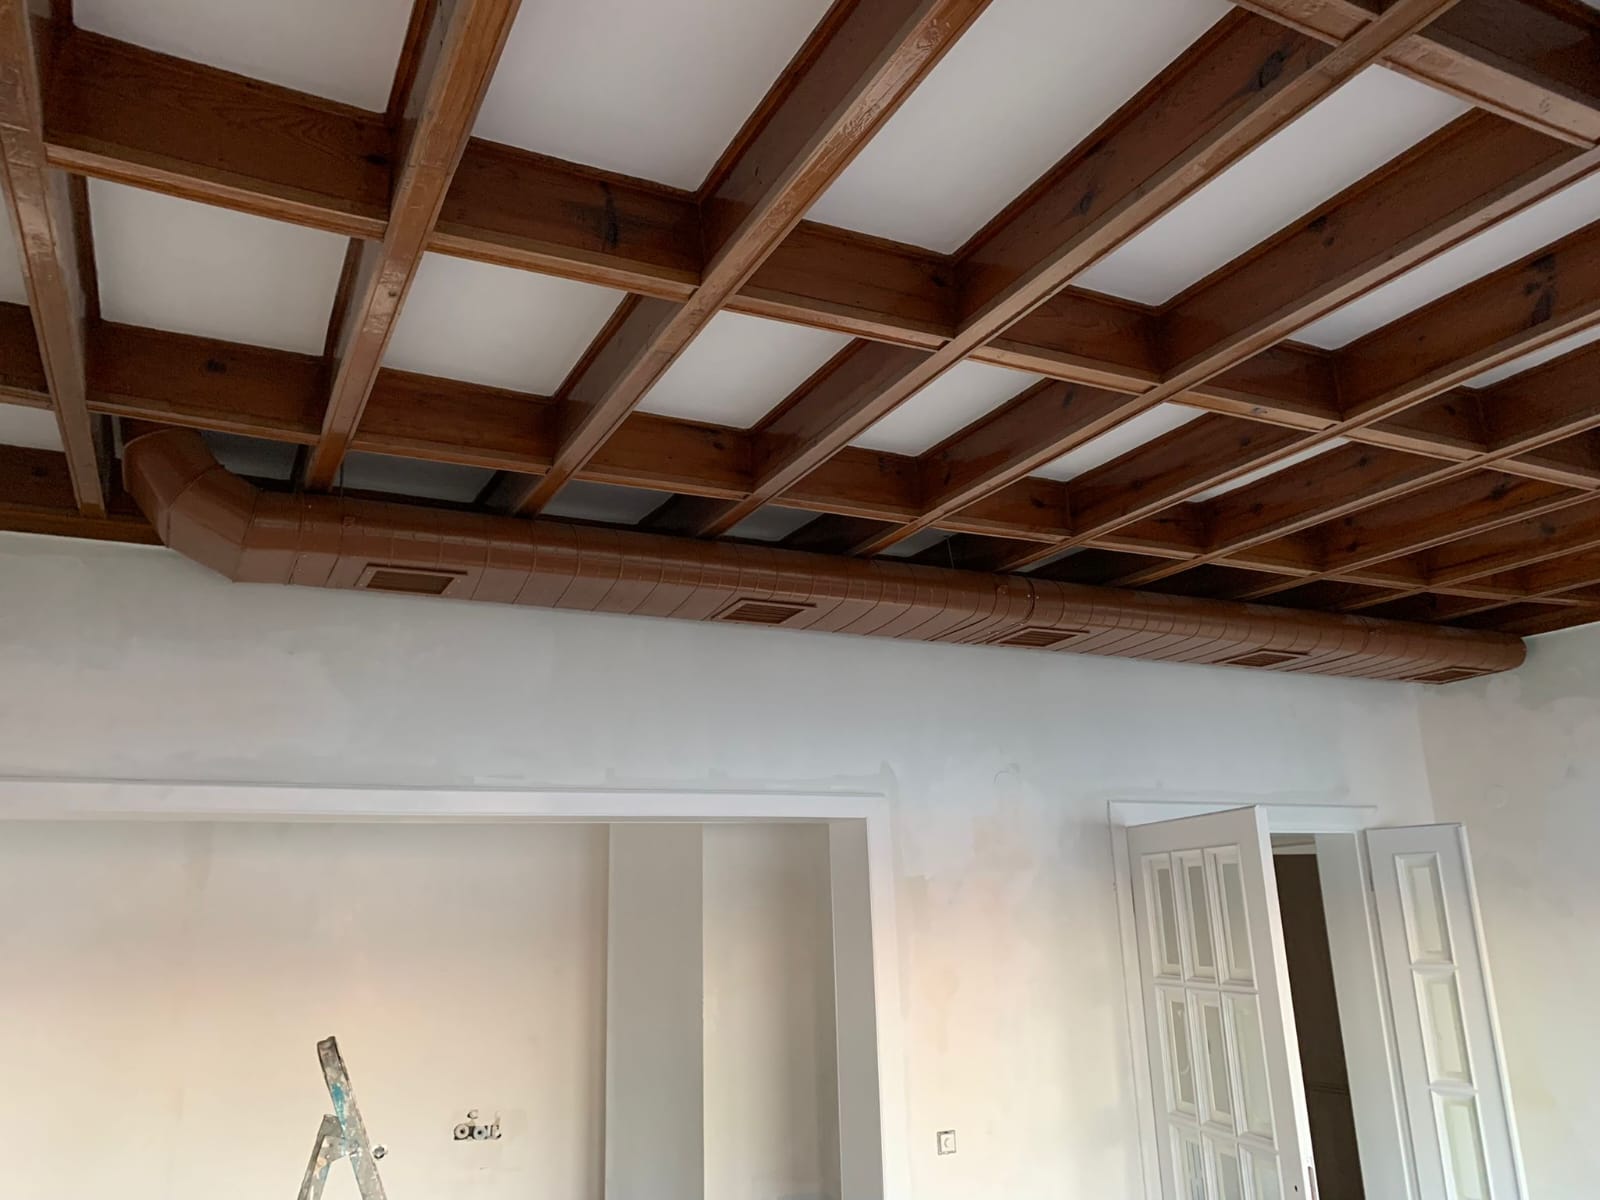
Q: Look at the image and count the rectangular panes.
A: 12